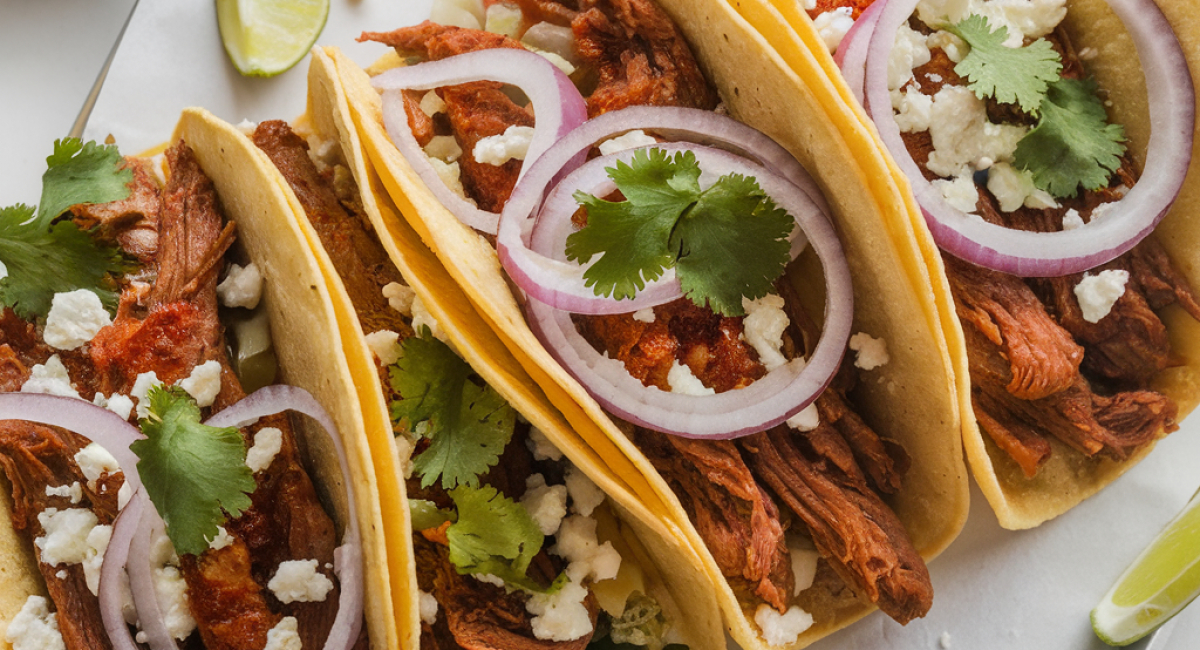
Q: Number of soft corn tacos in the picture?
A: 4